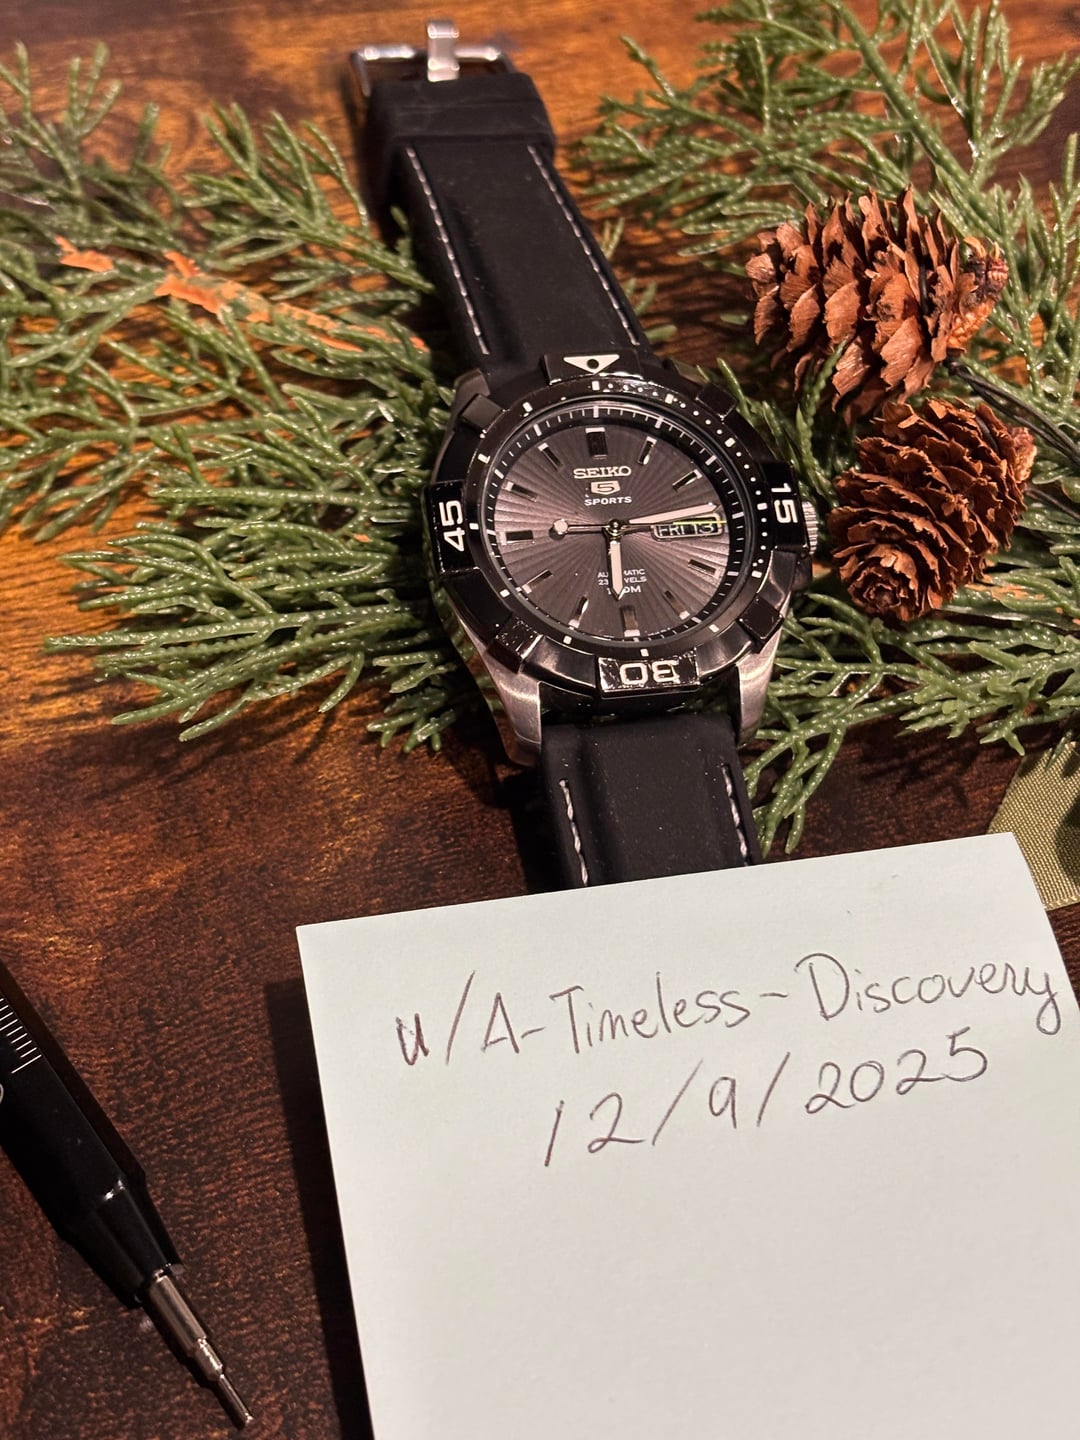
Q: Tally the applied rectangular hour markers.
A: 11